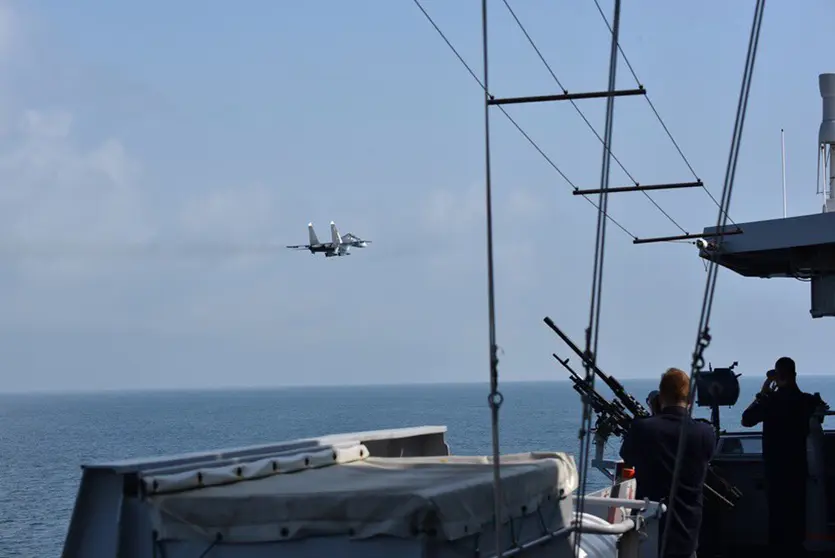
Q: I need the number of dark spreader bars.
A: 3